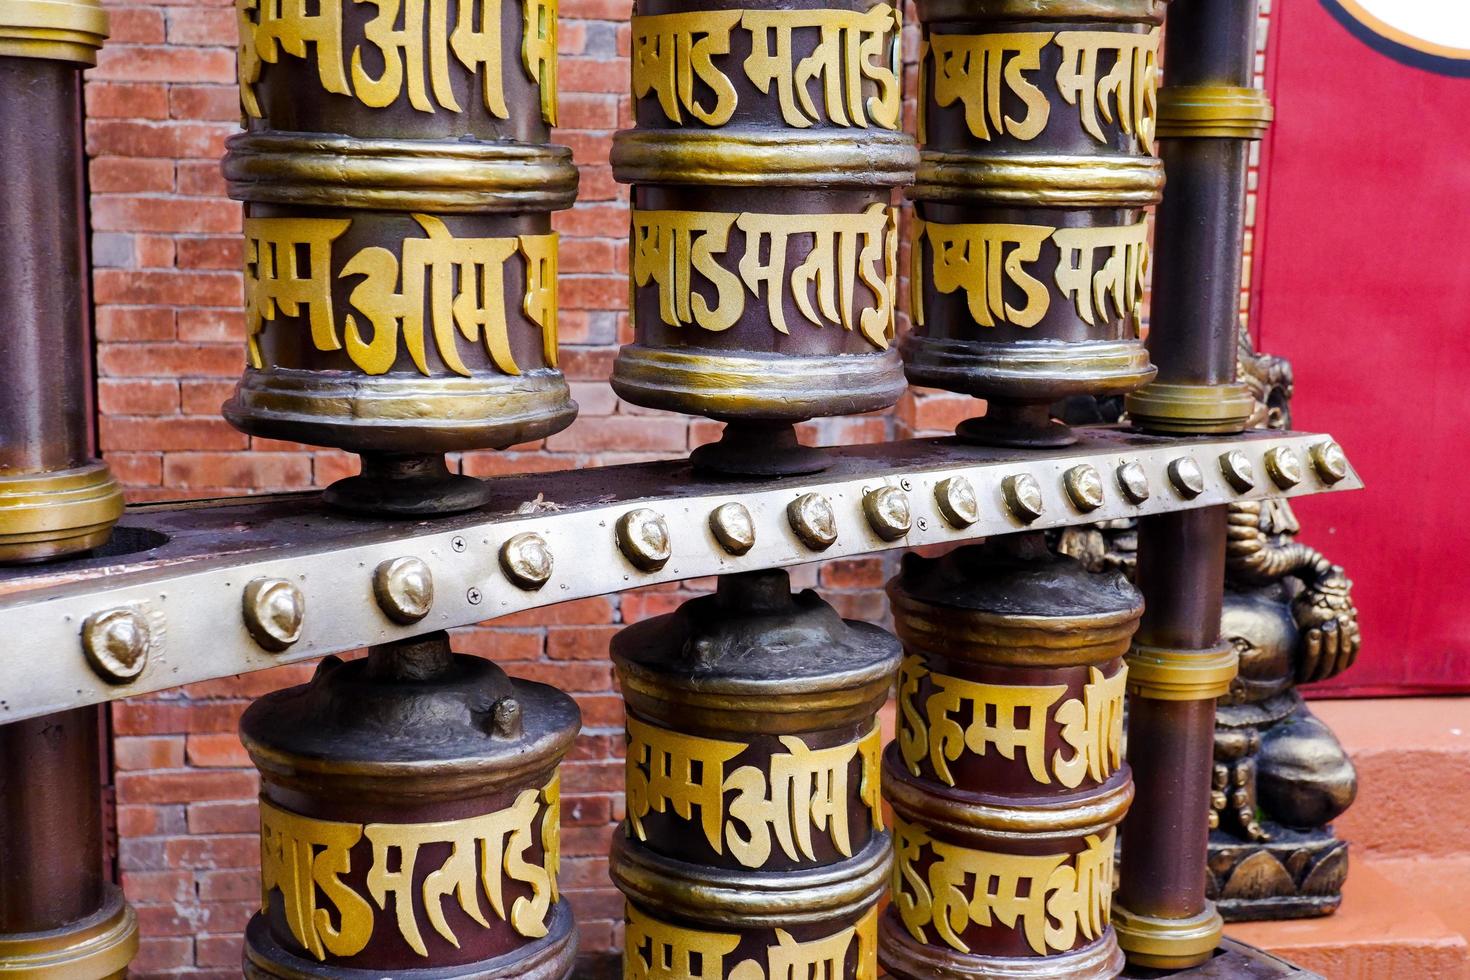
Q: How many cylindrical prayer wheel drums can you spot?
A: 6